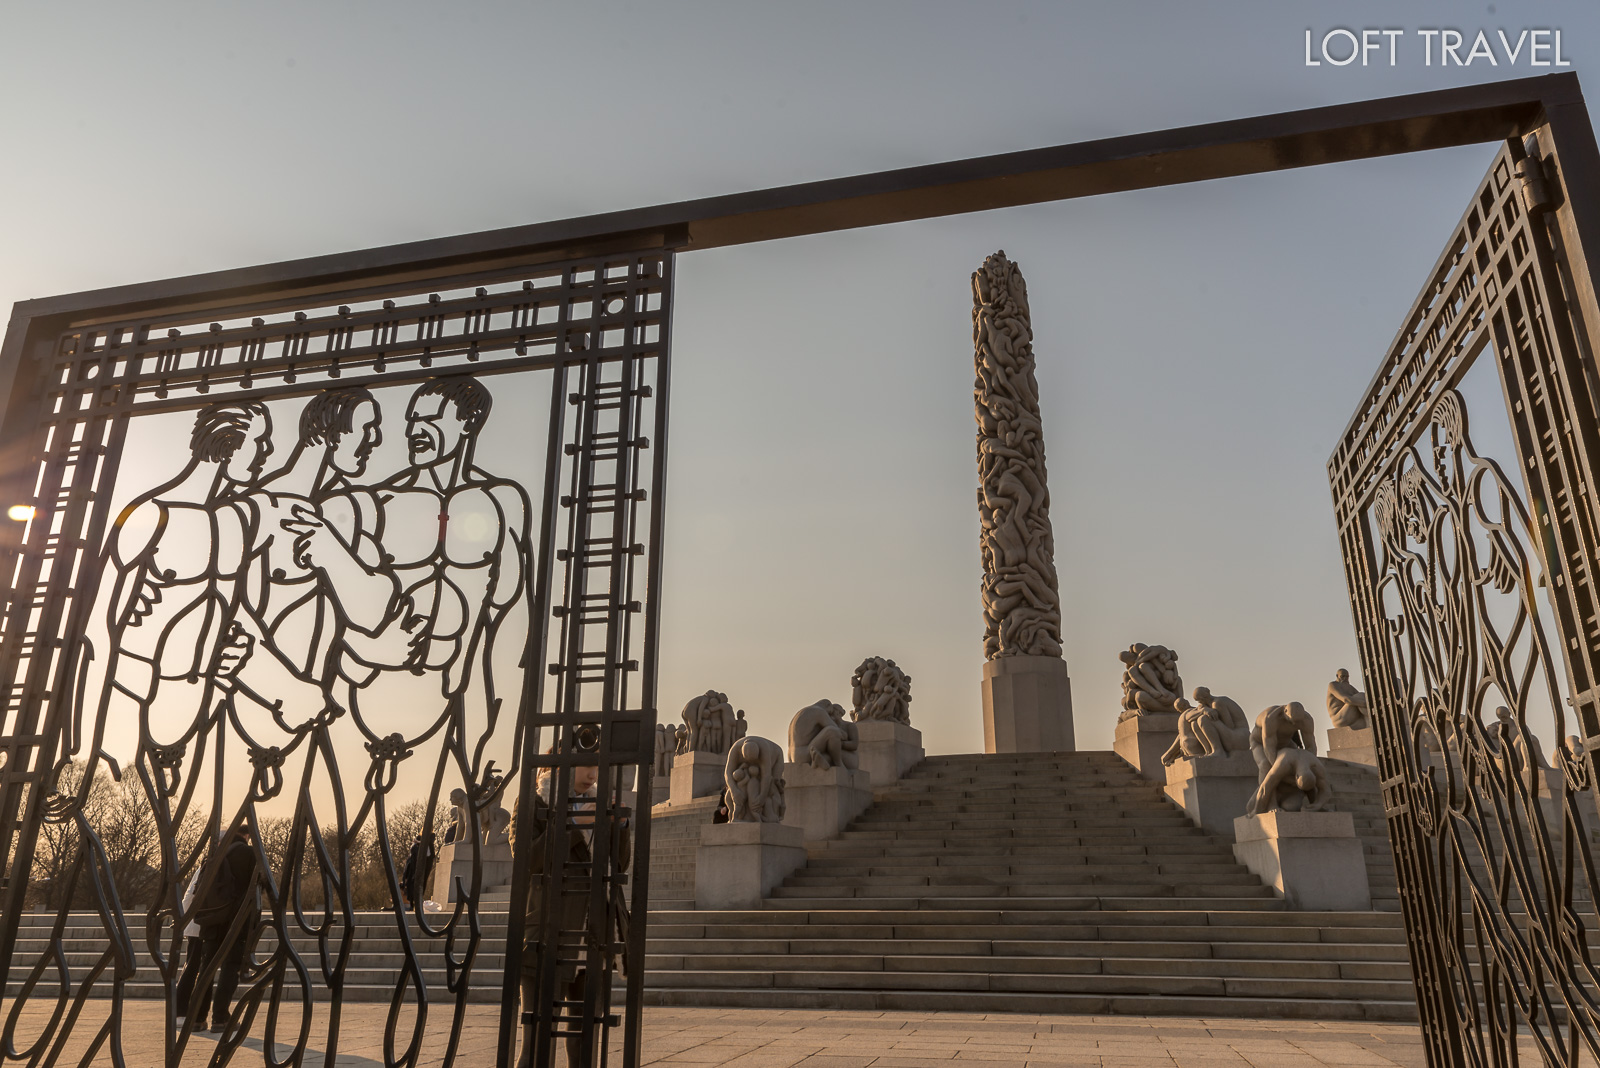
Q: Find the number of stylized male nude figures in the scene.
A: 3